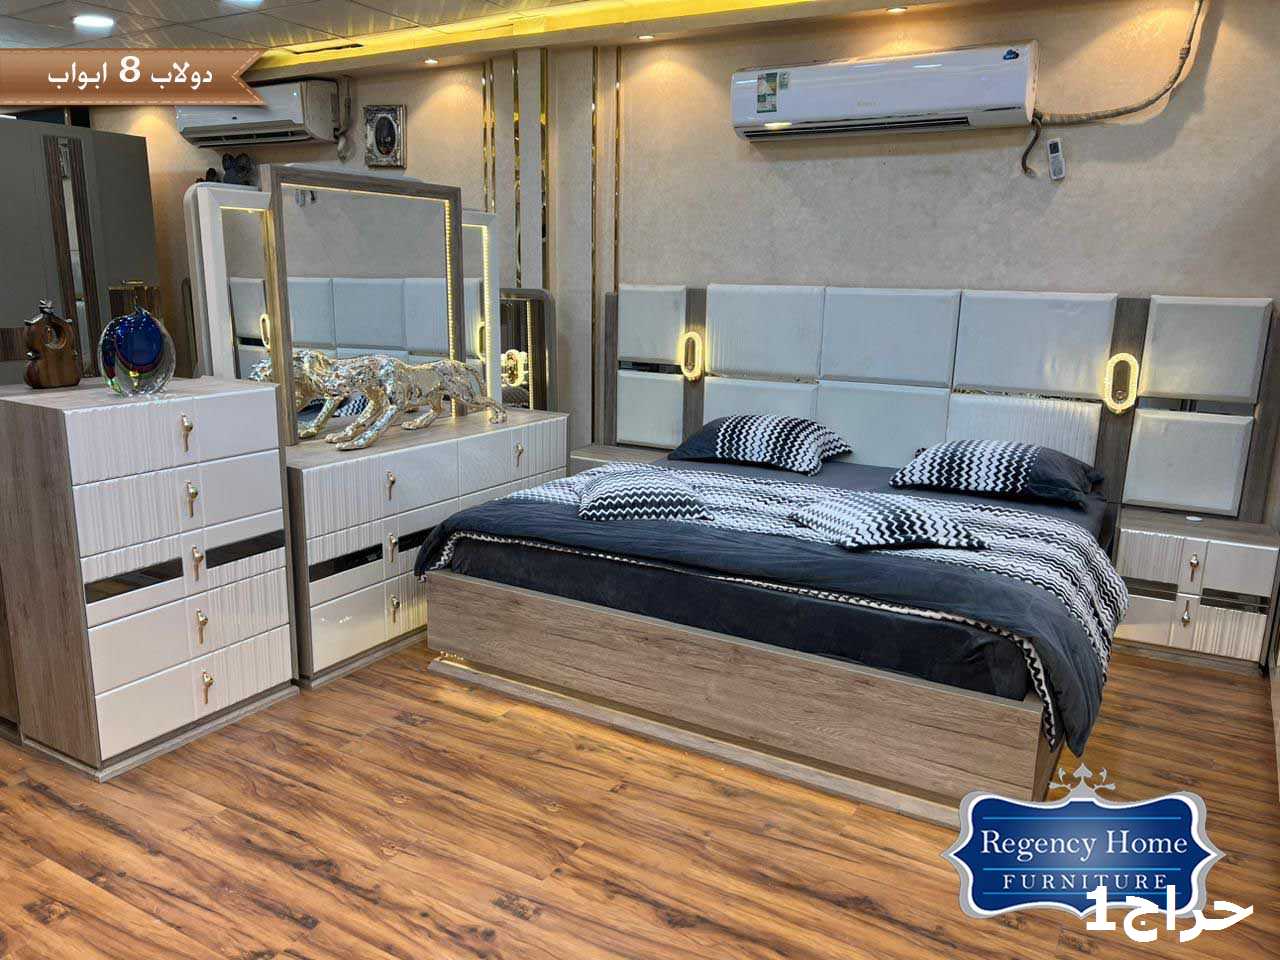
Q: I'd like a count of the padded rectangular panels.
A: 10